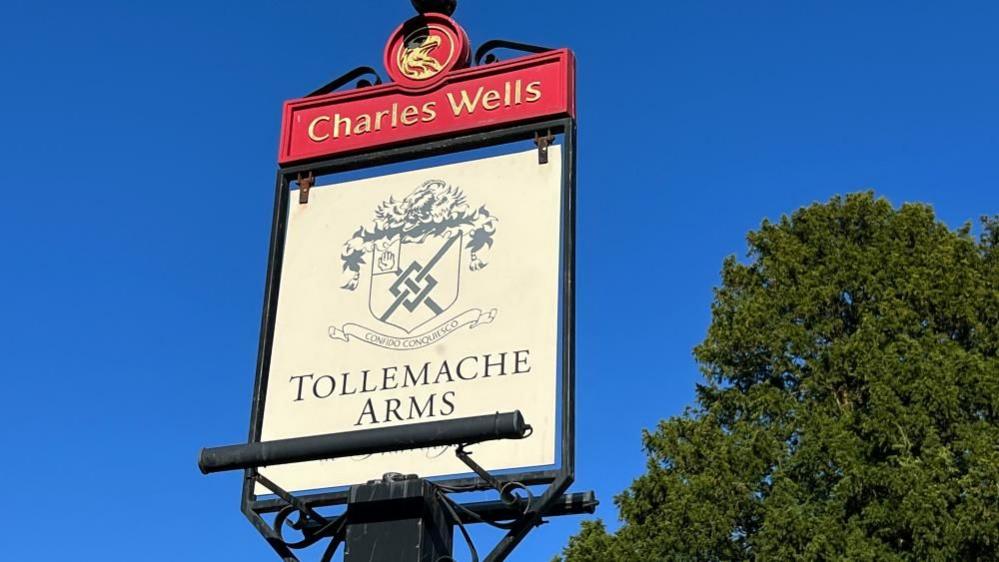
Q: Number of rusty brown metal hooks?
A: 2